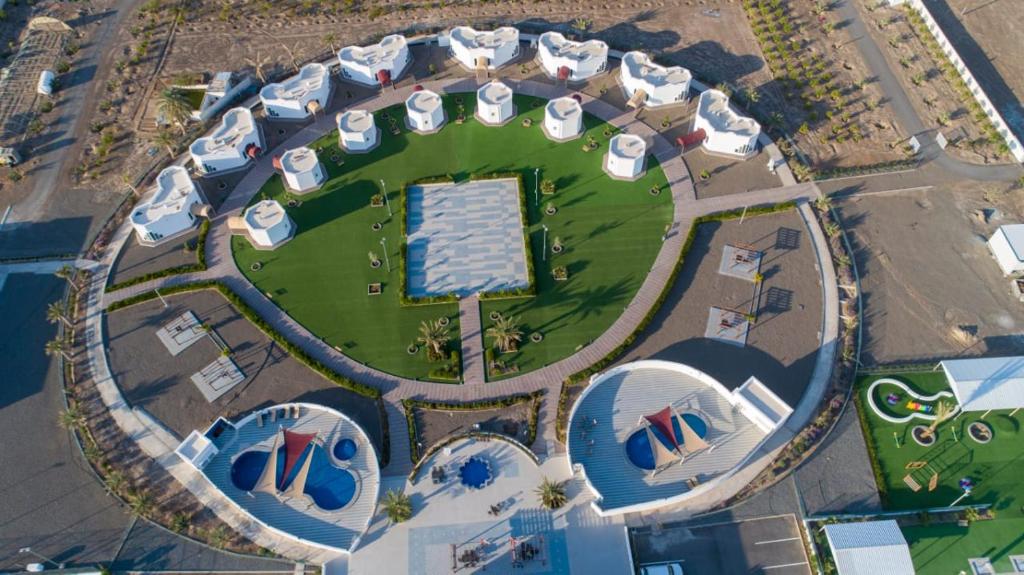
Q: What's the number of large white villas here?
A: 8